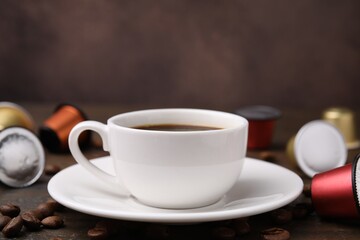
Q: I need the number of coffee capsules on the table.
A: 7